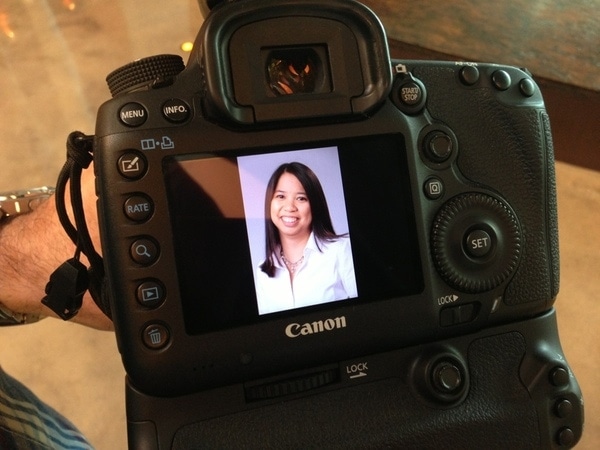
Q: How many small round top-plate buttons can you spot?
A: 3